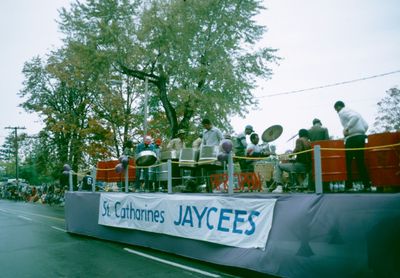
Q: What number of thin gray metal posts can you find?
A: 6